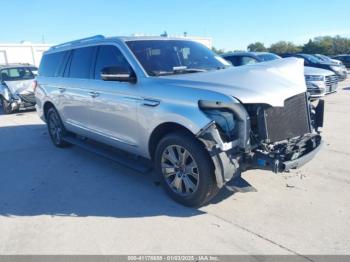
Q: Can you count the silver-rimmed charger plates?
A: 0